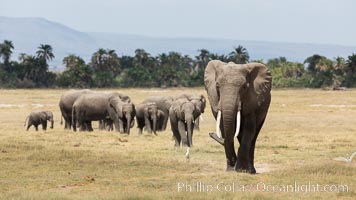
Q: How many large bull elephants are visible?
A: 1